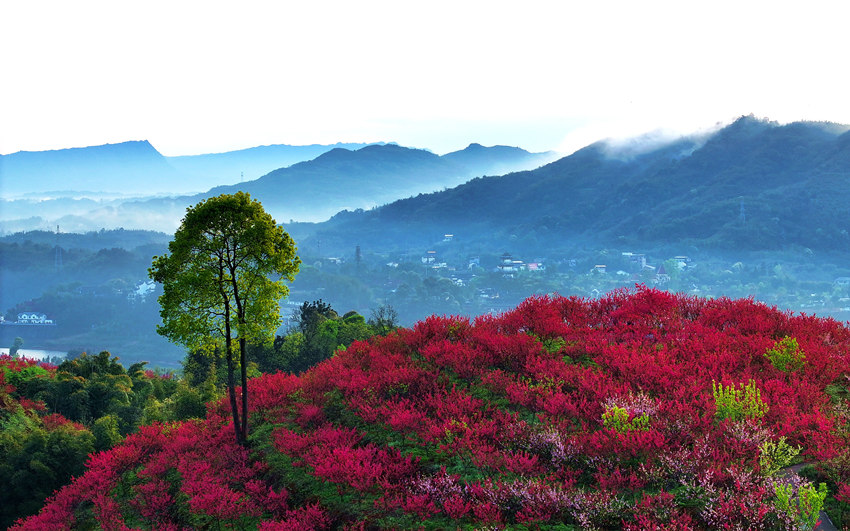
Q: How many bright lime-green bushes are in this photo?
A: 5